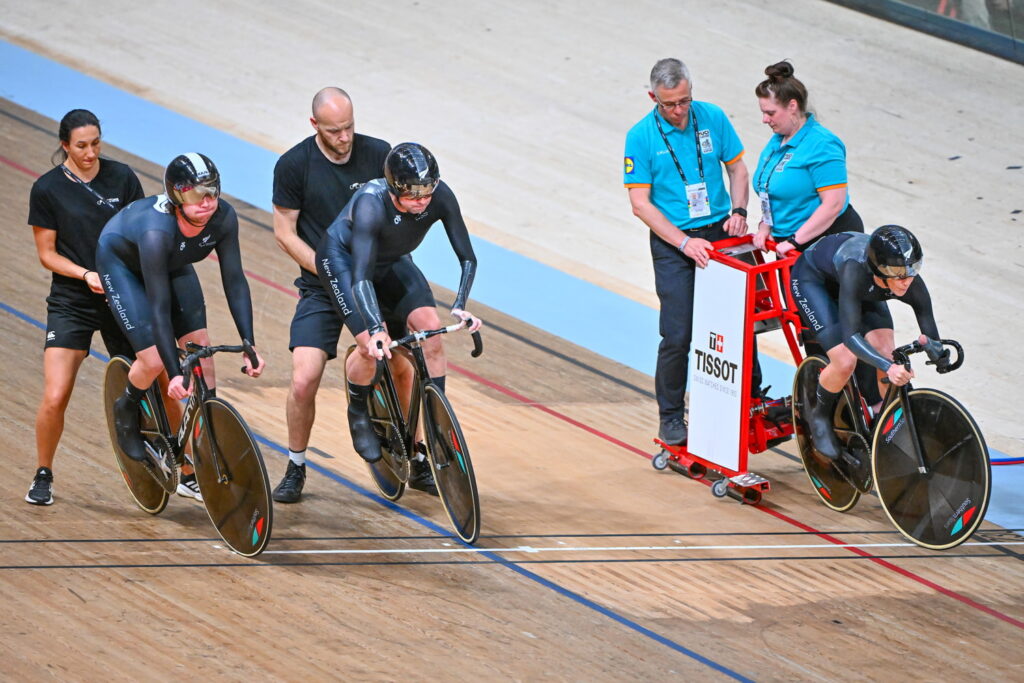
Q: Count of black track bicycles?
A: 3